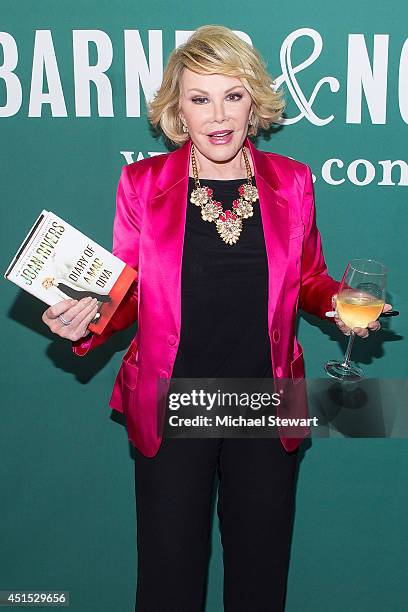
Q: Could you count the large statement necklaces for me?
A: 1